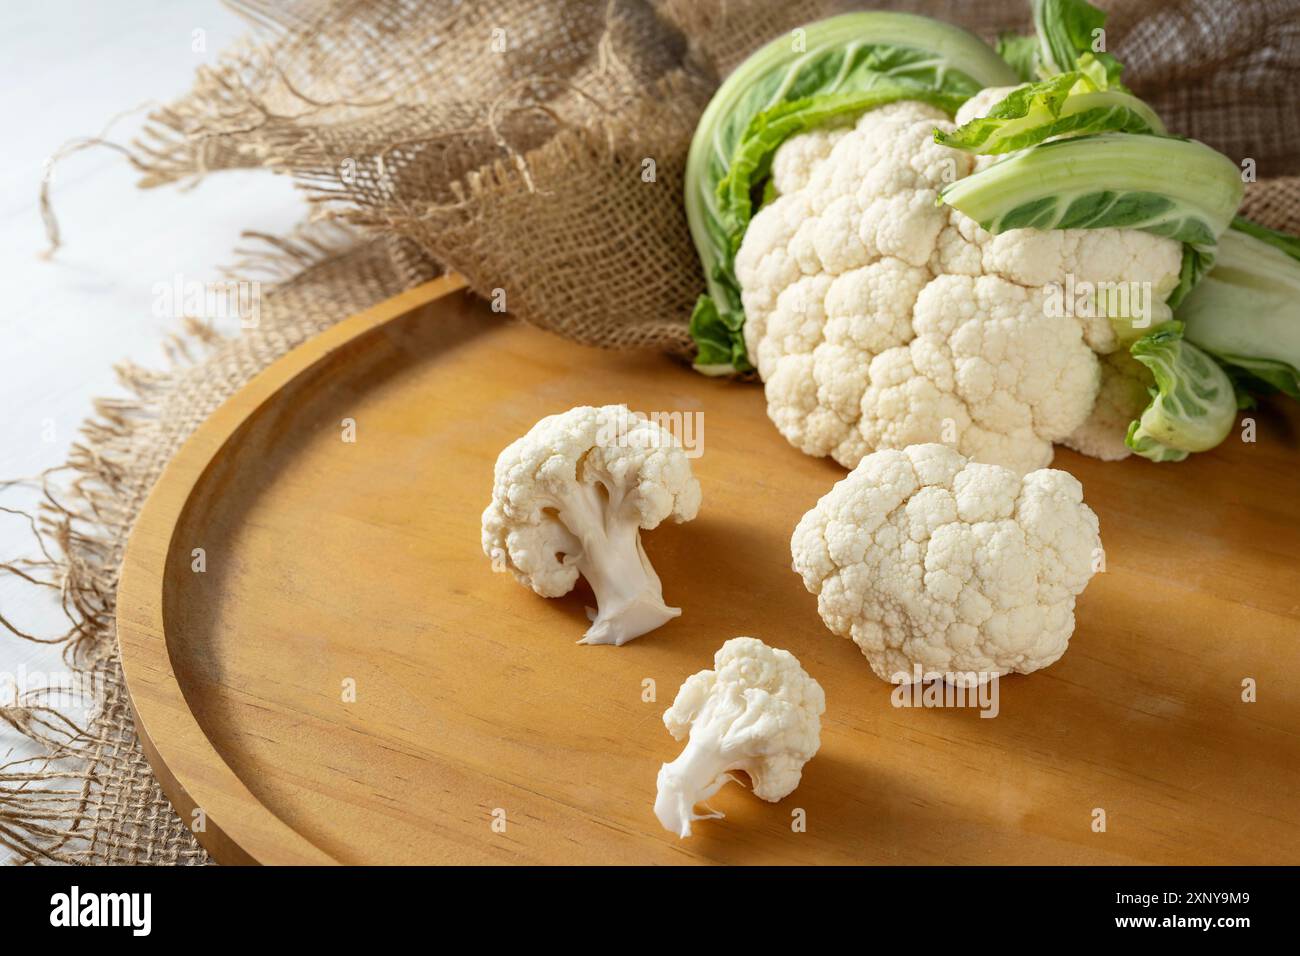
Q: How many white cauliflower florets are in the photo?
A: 3